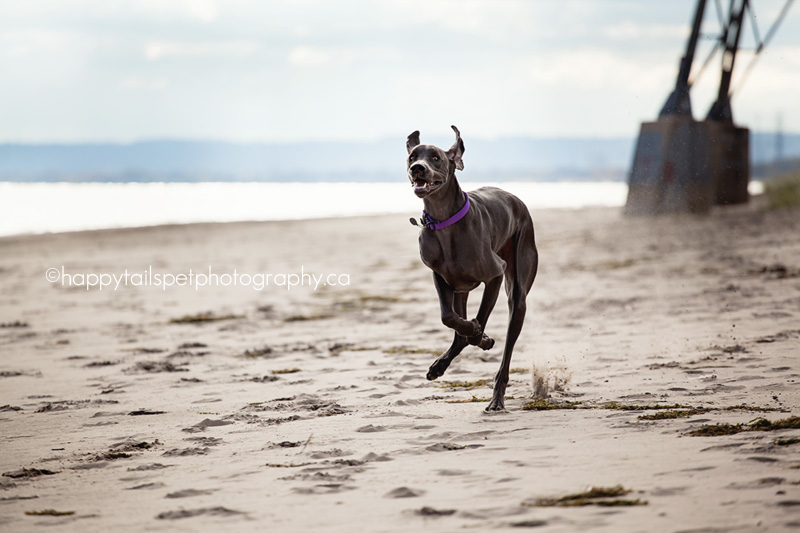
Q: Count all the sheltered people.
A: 0